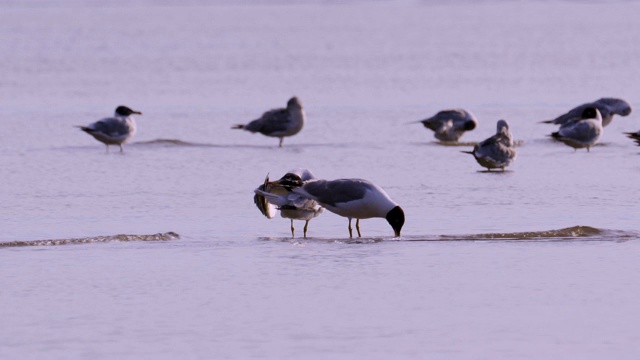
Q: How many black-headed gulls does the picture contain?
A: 5